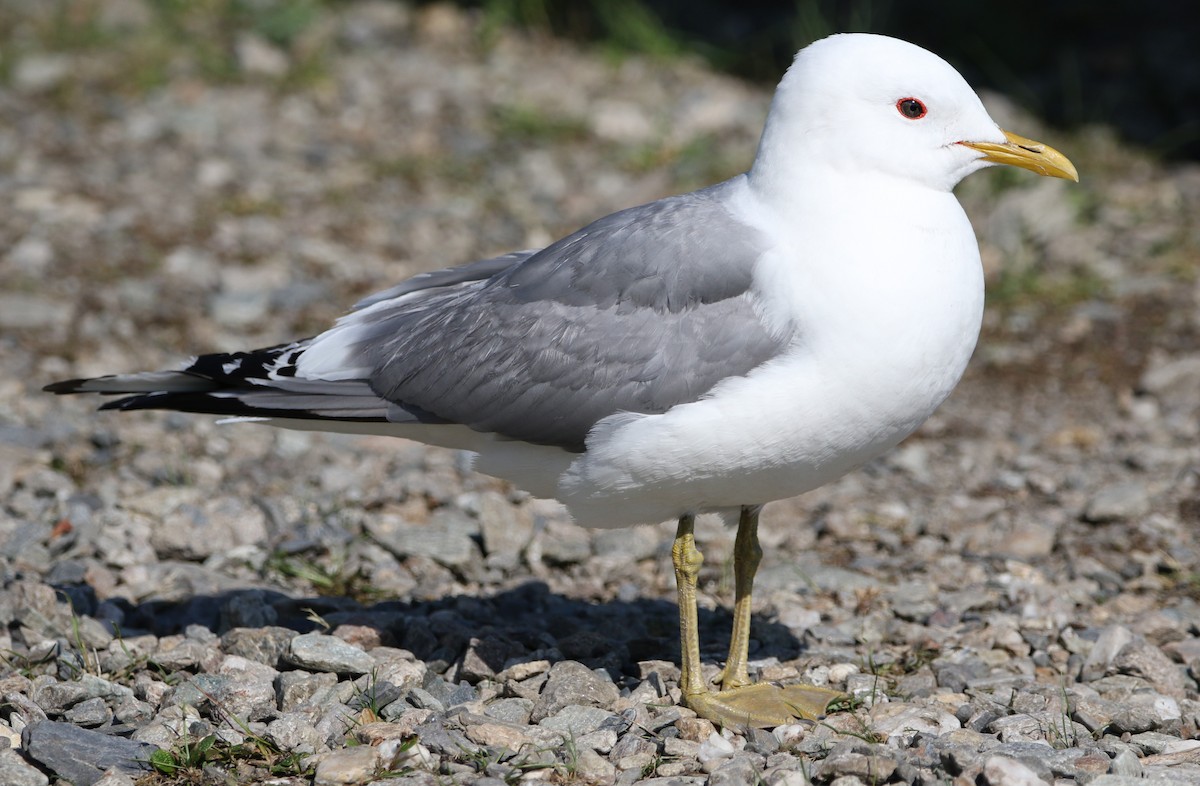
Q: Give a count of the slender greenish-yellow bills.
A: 1